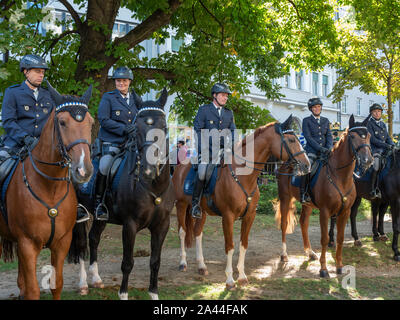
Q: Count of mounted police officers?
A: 5